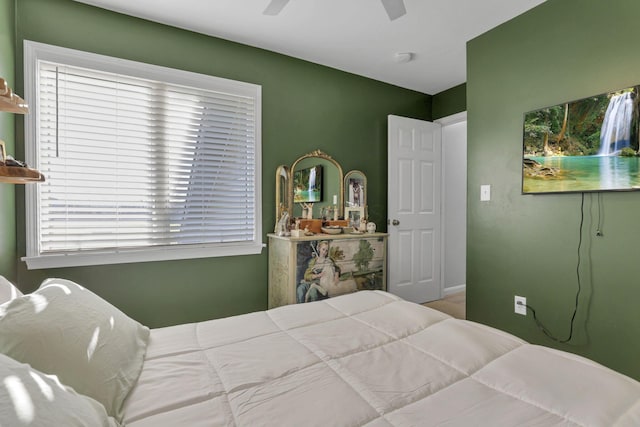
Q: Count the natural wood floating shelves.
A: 2